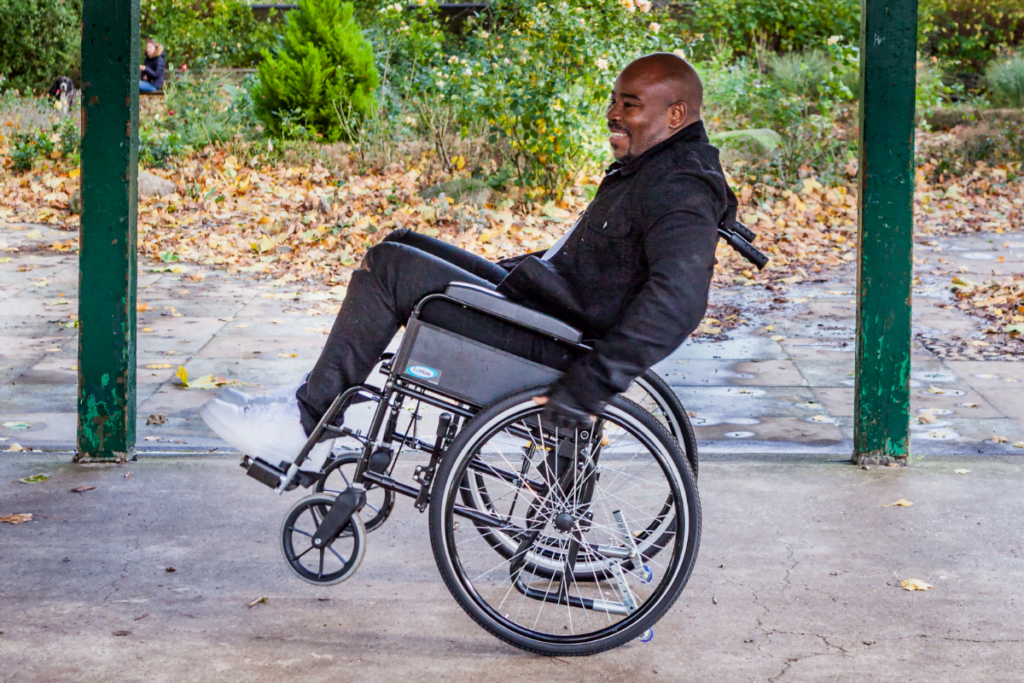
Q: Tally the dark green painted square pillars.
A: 2